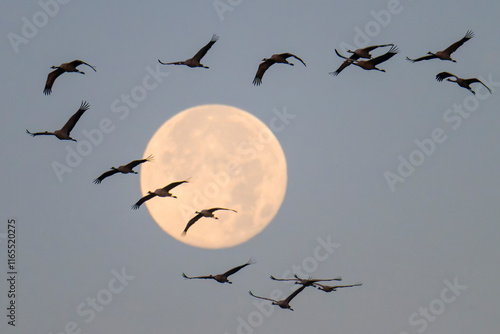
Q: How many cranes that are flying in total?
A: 15